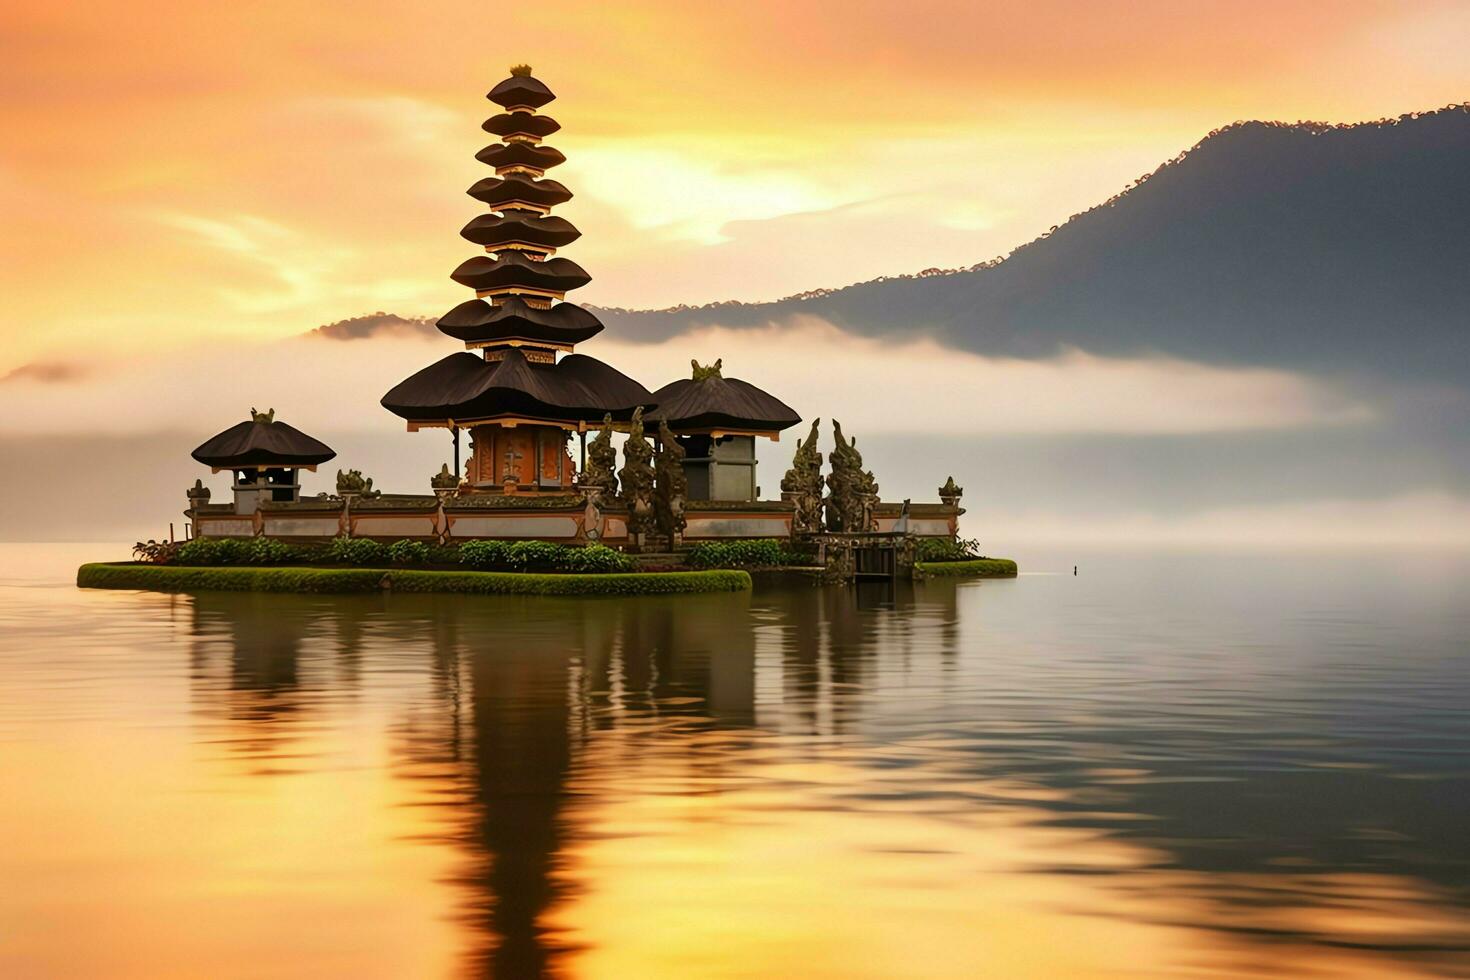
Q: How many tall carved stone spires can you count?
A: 5